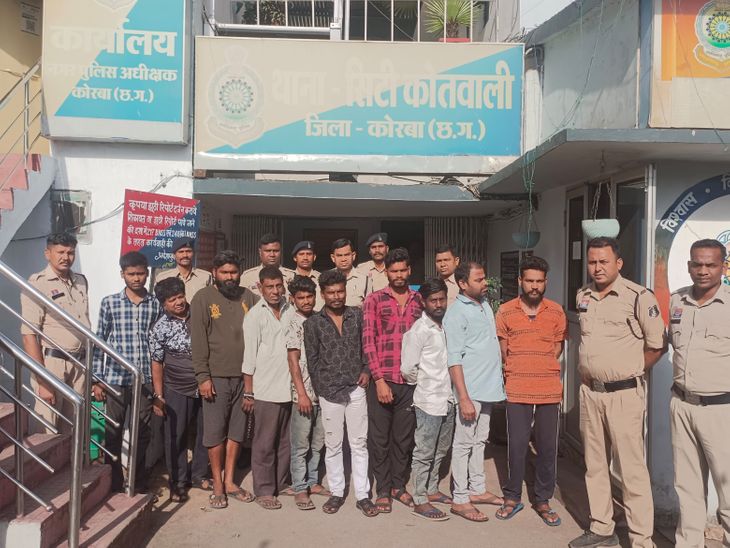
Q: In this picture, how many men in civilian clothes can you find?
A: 10